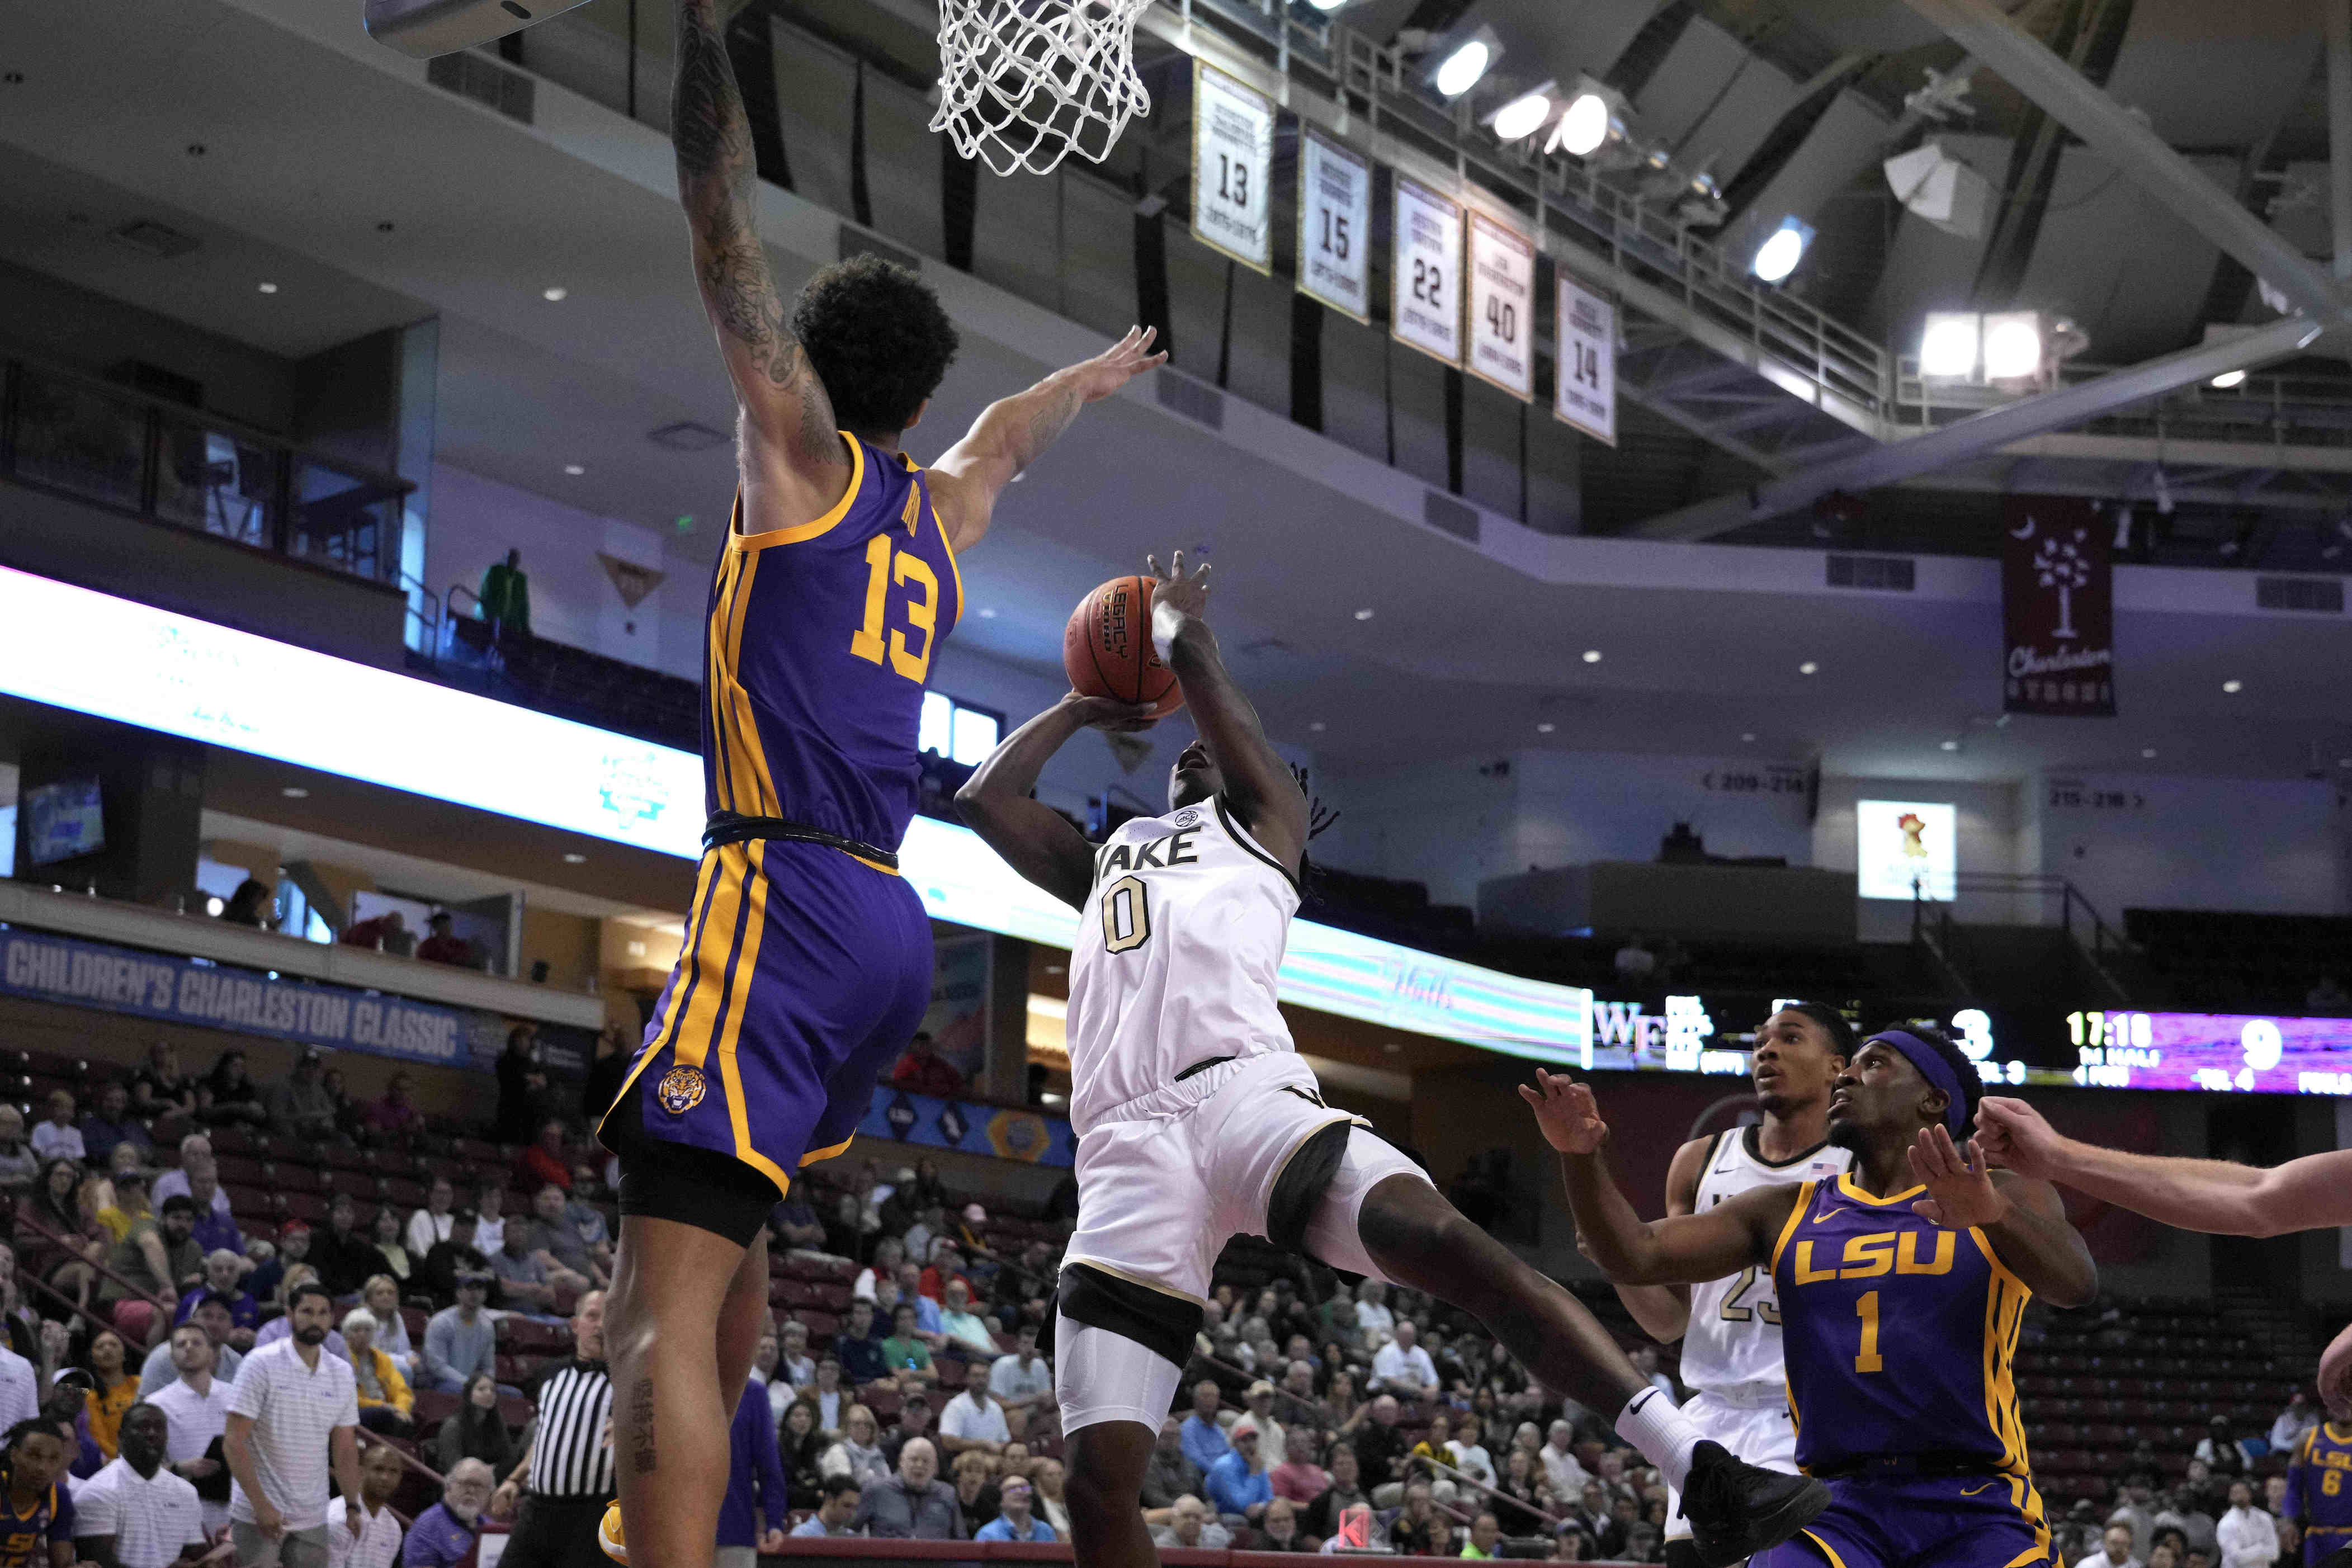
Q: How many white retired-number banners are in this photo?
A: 5